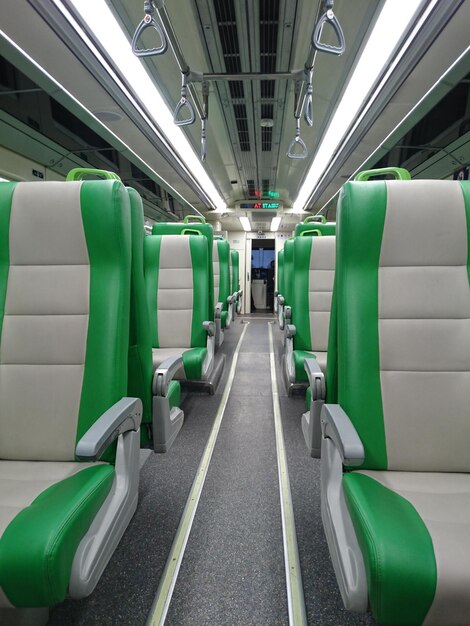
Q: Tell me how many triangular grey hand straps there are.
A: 6